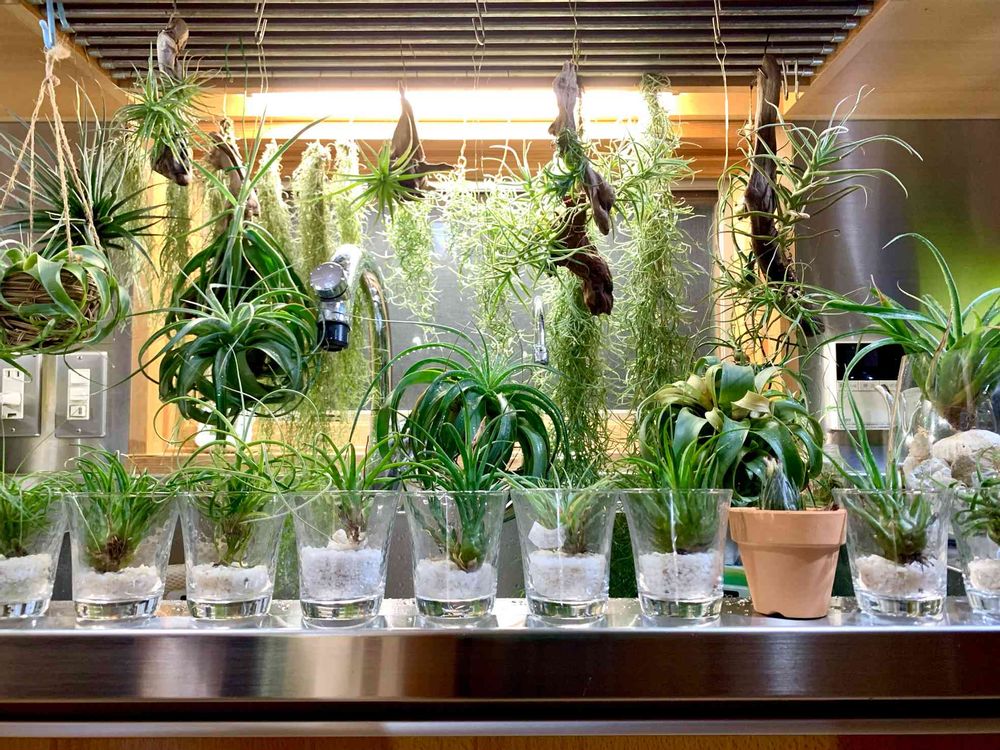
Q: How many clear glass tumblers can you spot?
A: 9